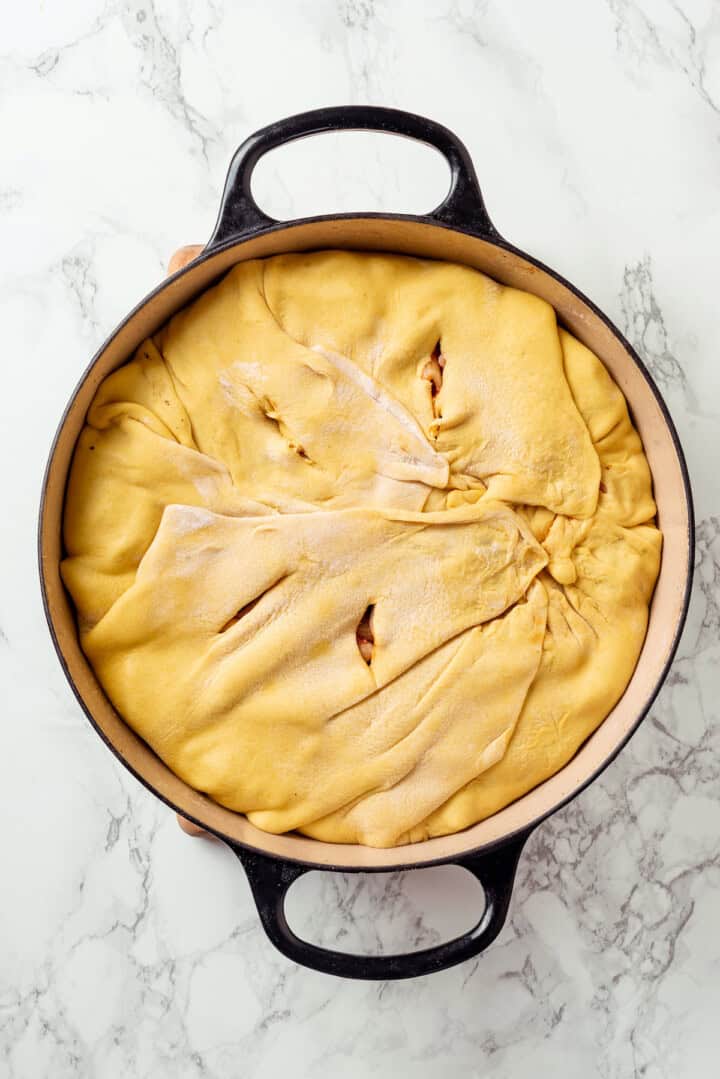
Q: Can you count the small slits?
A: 4